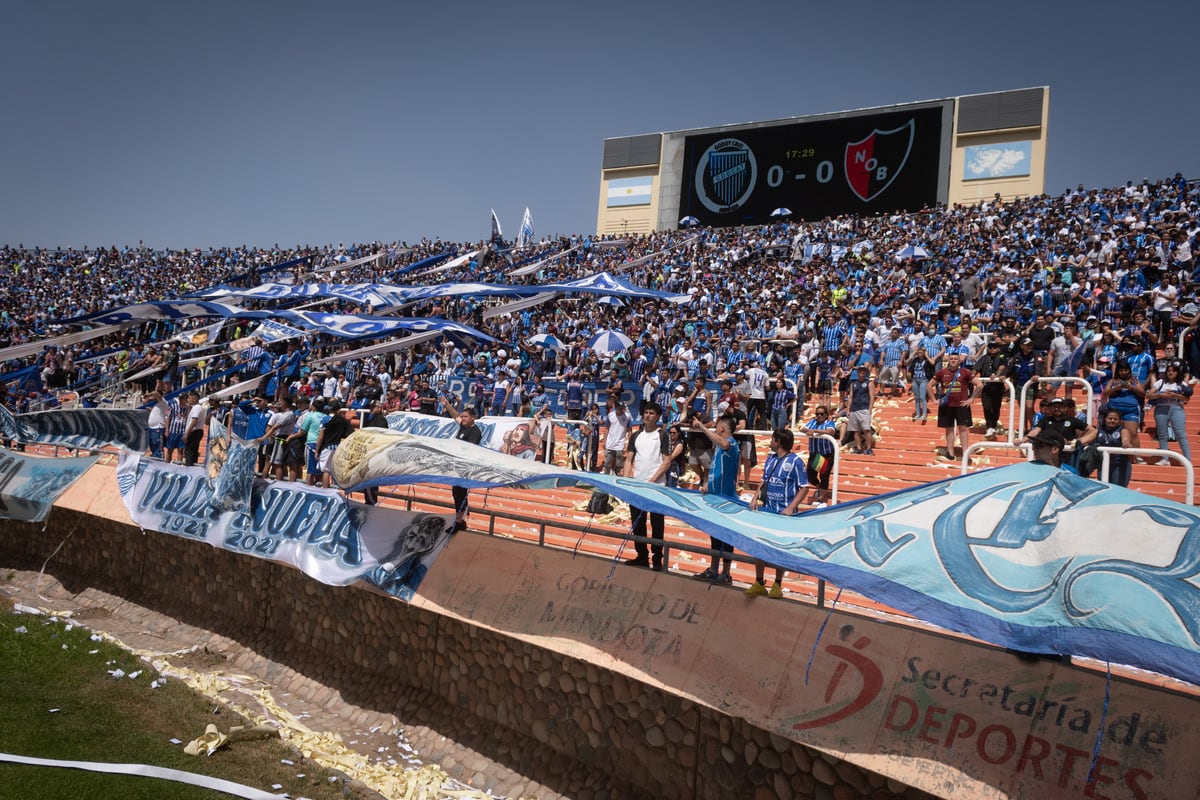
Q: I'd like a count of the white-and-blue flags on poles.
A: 2